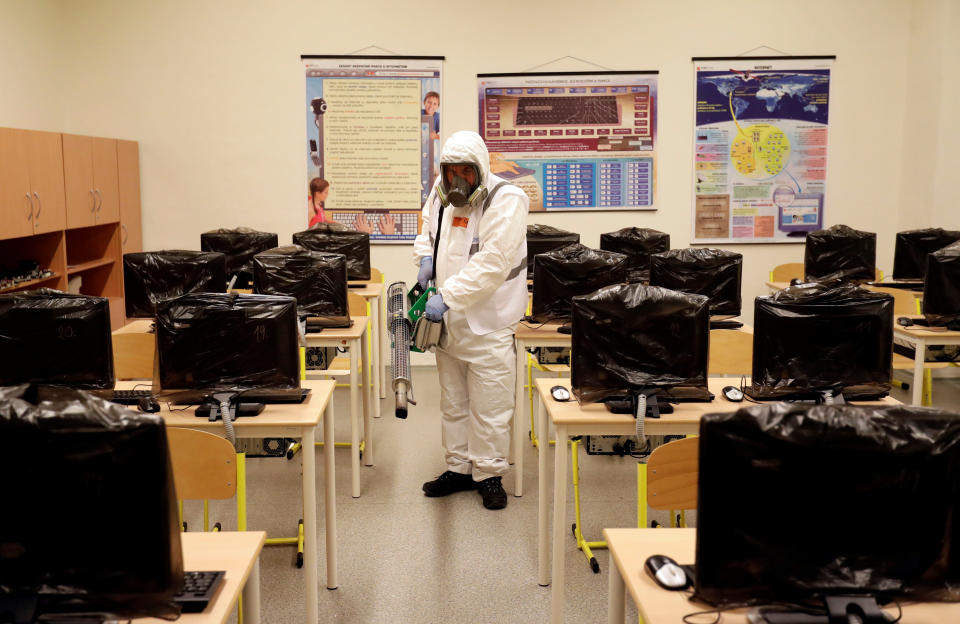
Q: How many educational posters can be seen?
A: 3